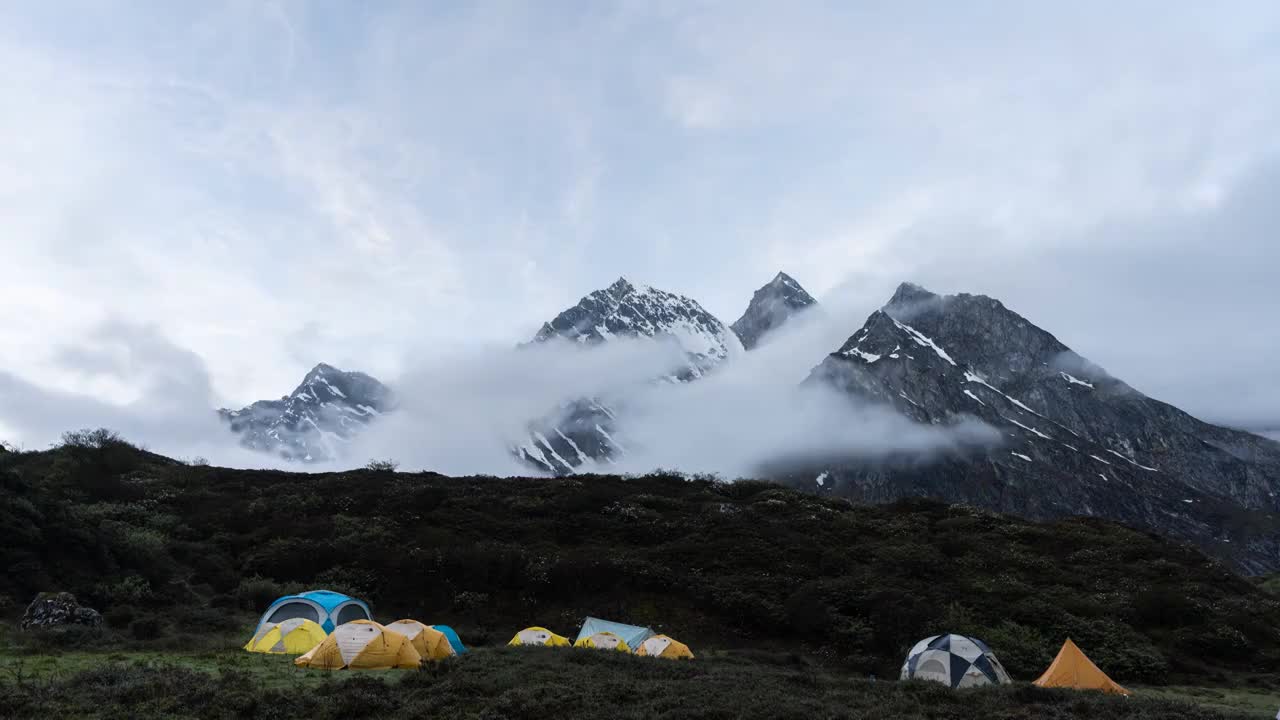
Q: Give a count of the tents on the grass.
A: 11